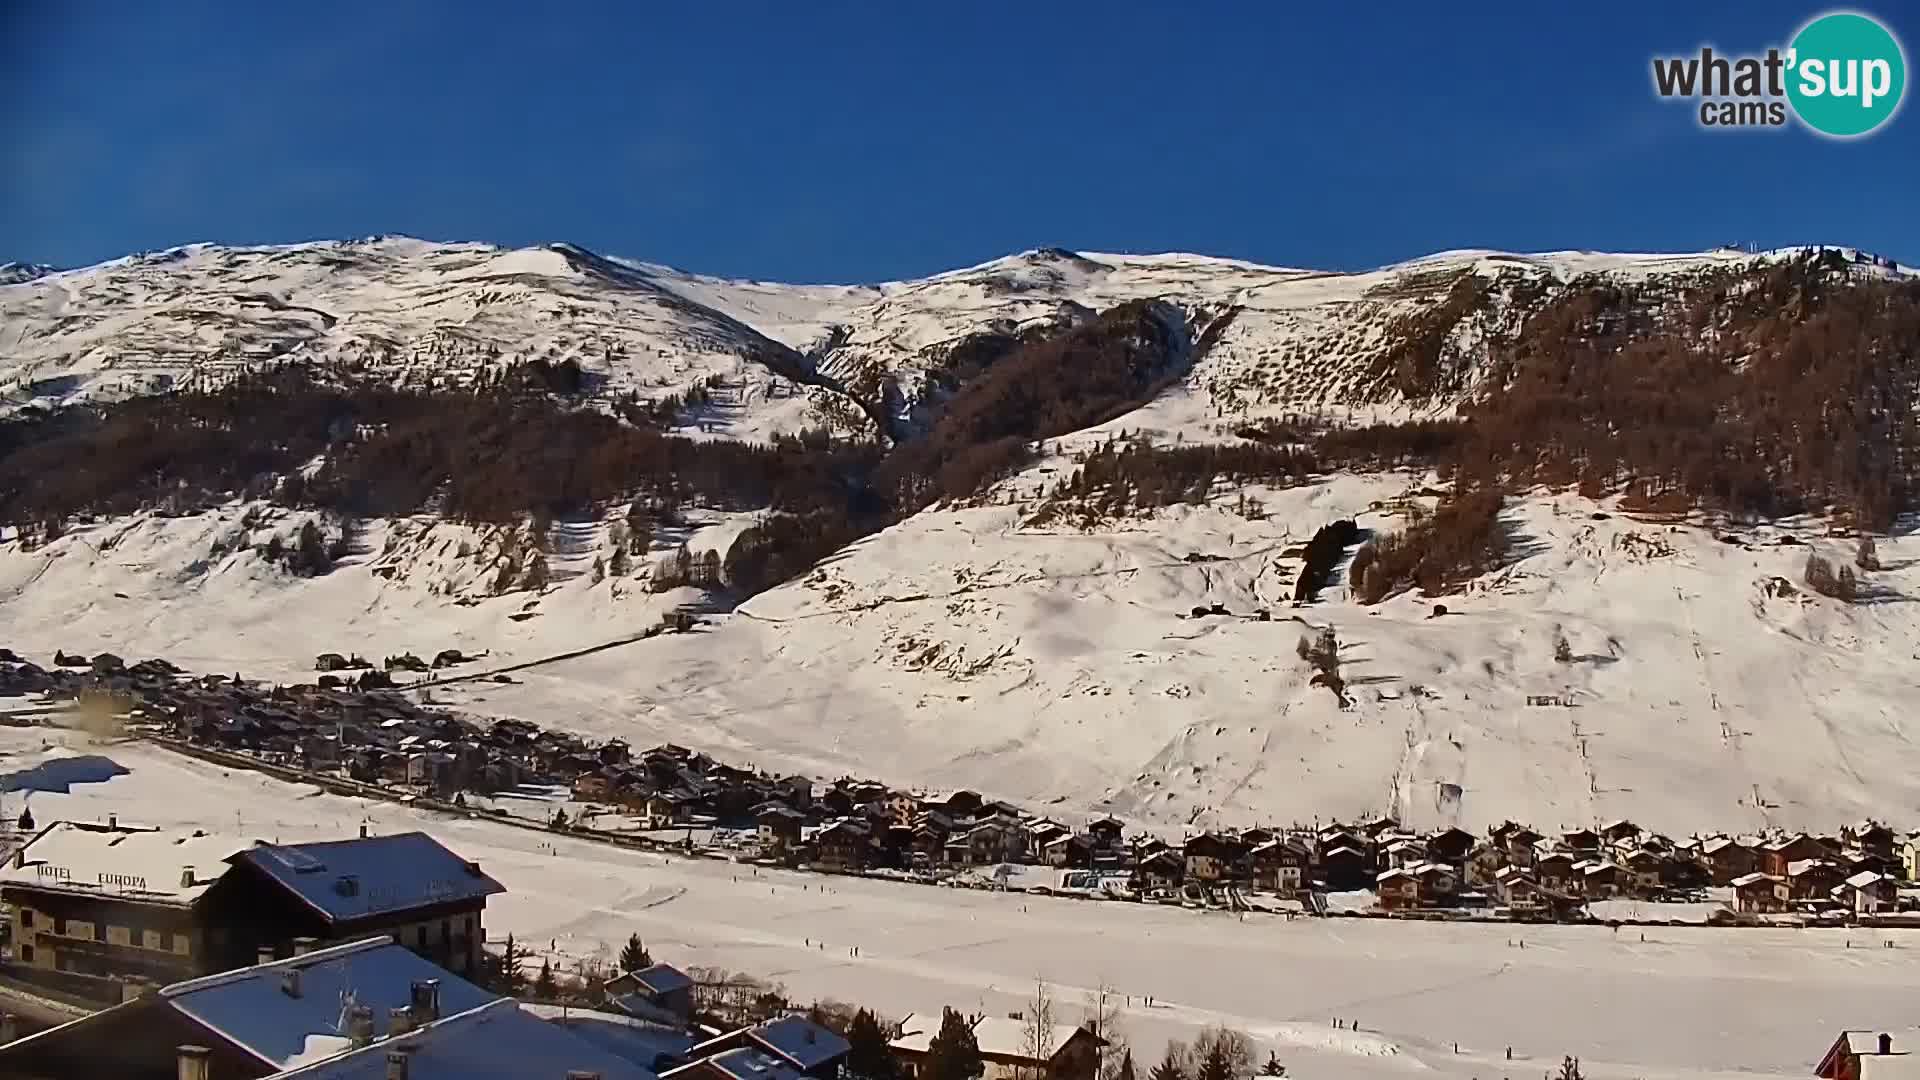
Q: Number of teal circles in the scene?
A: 1